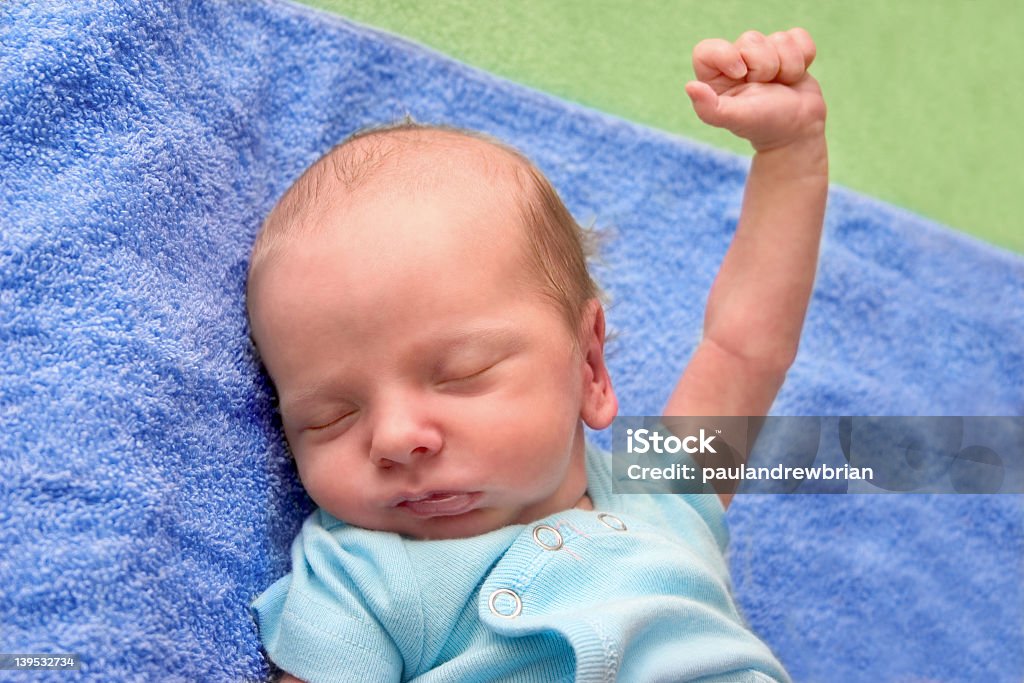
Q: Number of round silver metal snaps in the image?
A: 3